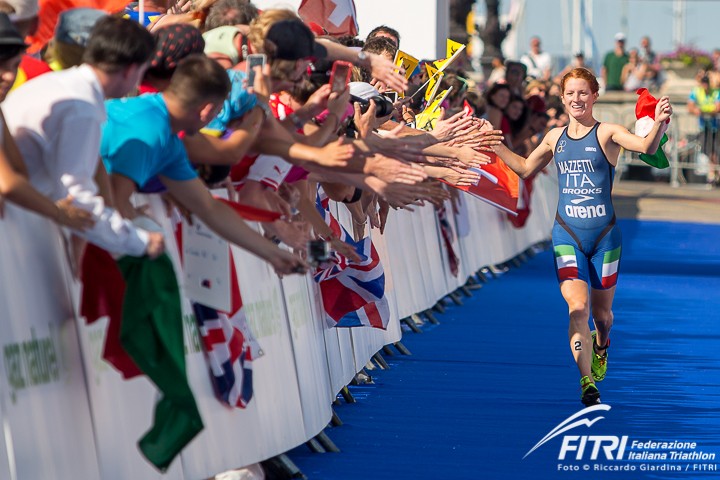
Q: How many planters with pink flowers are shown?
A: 1